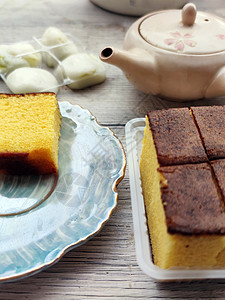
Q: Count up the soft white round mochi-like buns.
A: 4